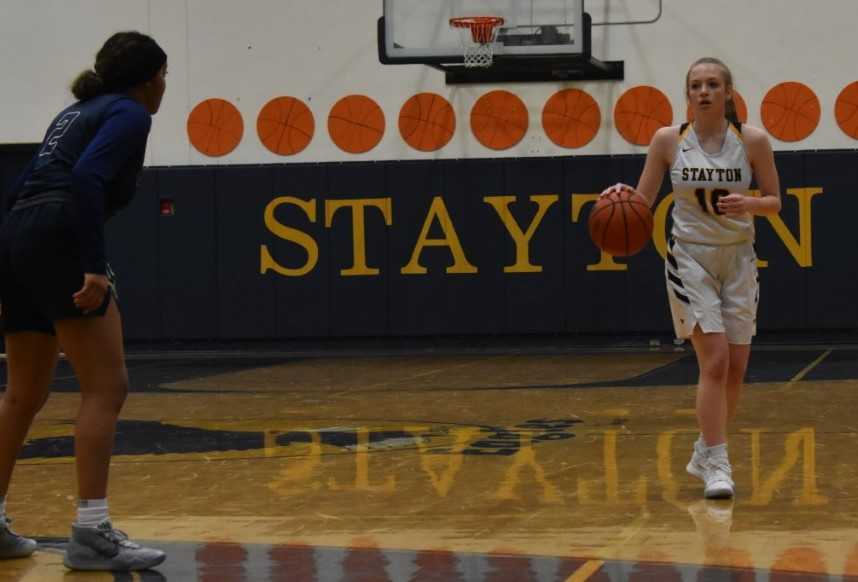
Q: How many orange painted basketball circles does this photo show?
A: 10